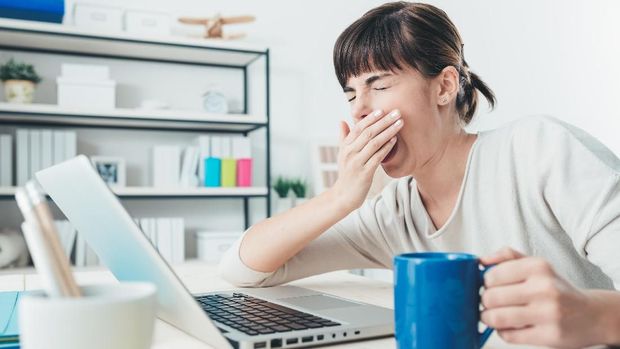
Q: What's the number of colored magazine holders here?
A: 3